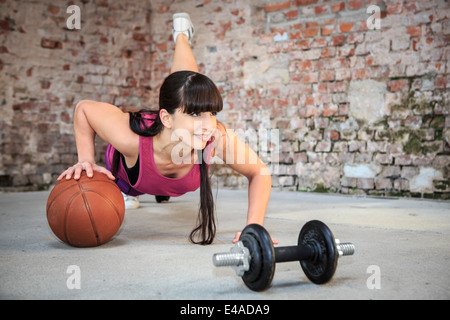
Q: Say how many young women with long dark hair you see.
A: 1